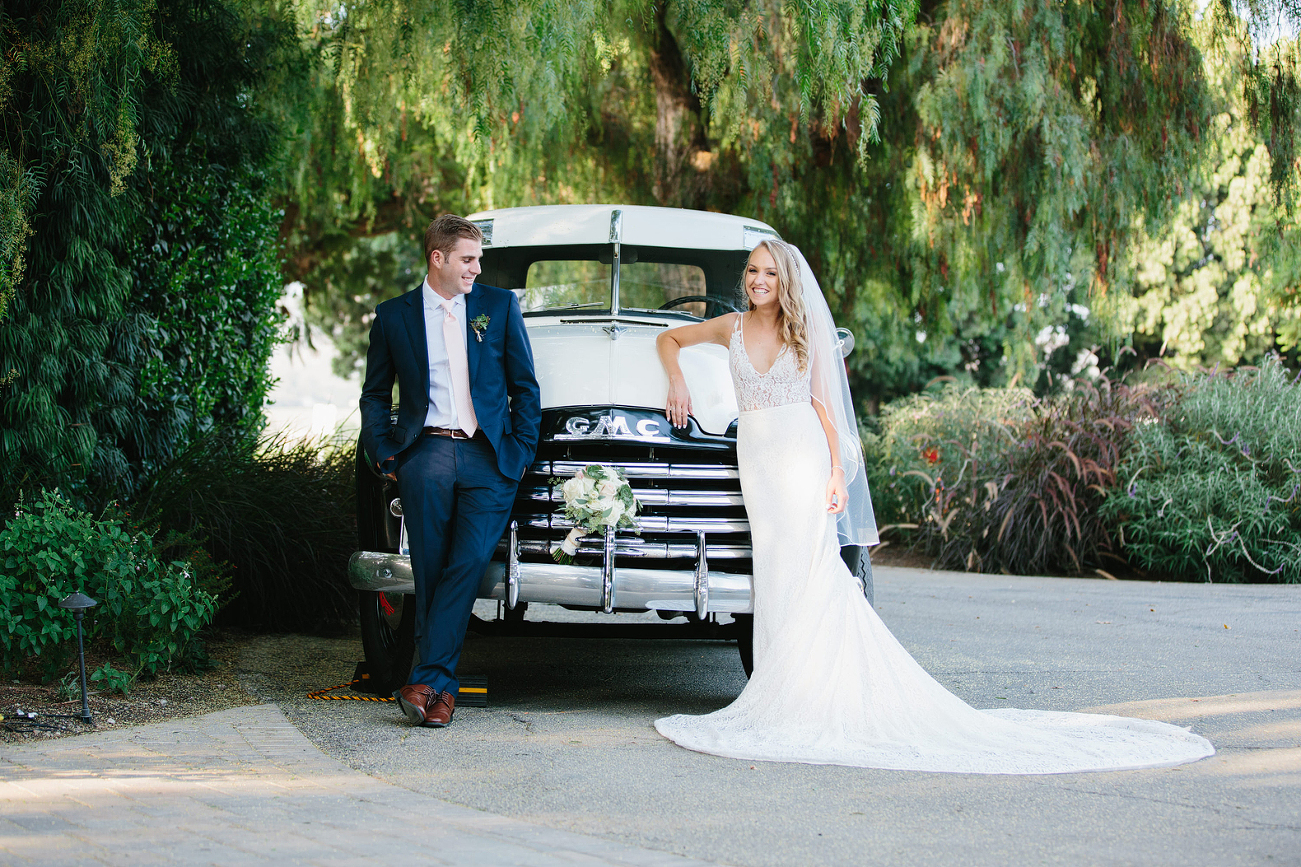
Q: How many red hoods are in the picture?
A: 0